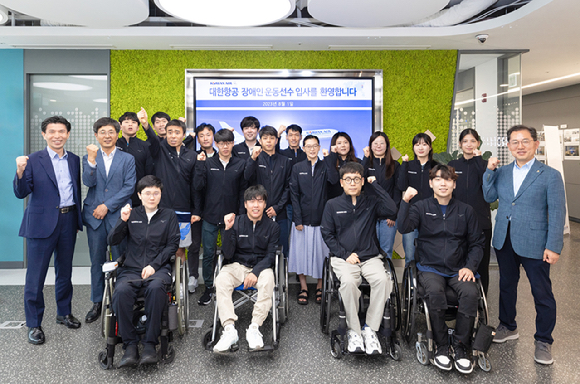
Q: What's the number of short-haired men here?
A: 15